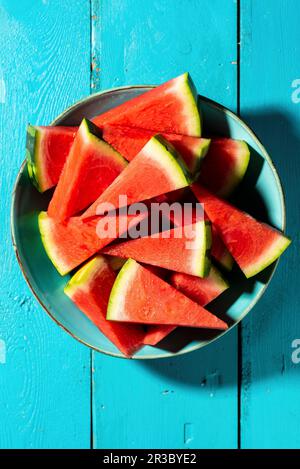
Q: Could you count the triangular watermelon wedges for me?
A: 13